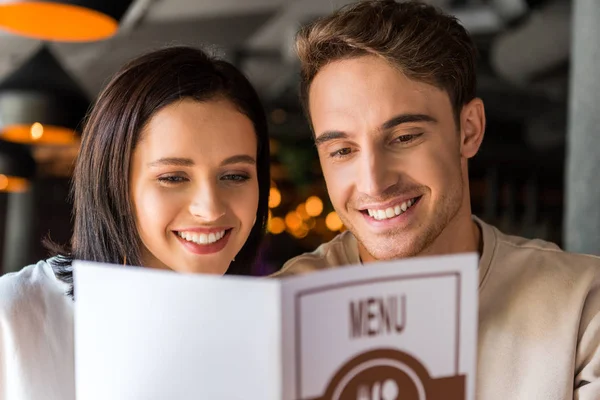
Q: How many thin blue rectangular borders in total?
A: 0